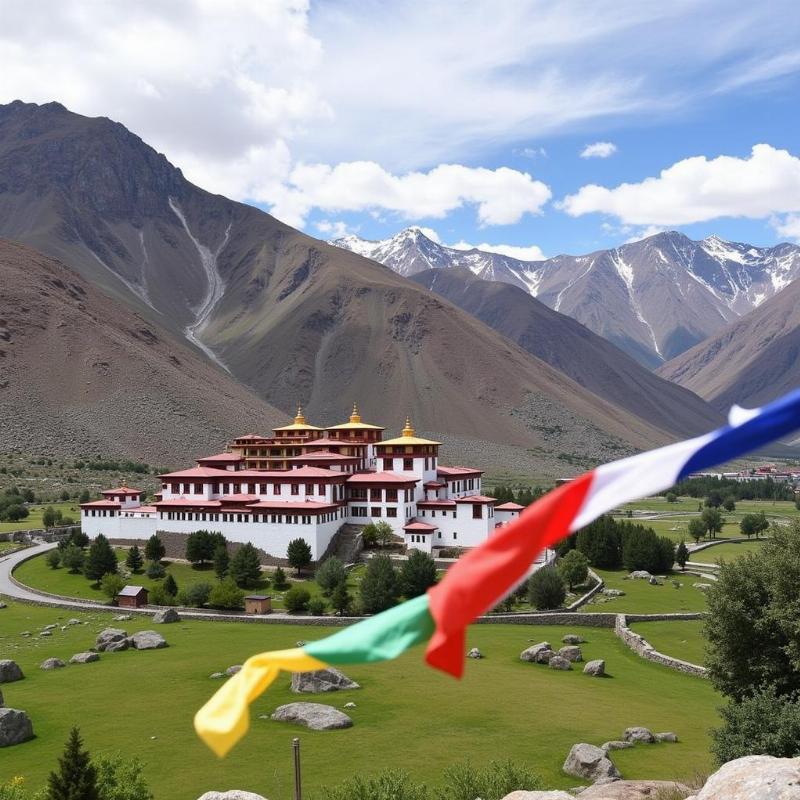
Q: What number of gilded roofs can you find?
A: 3